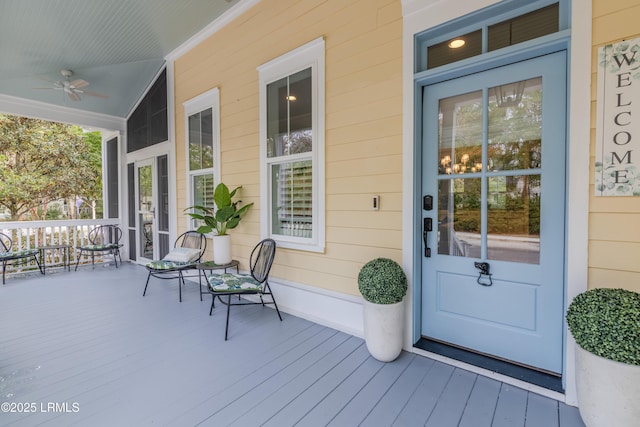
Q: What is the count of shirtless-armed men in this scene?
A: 0